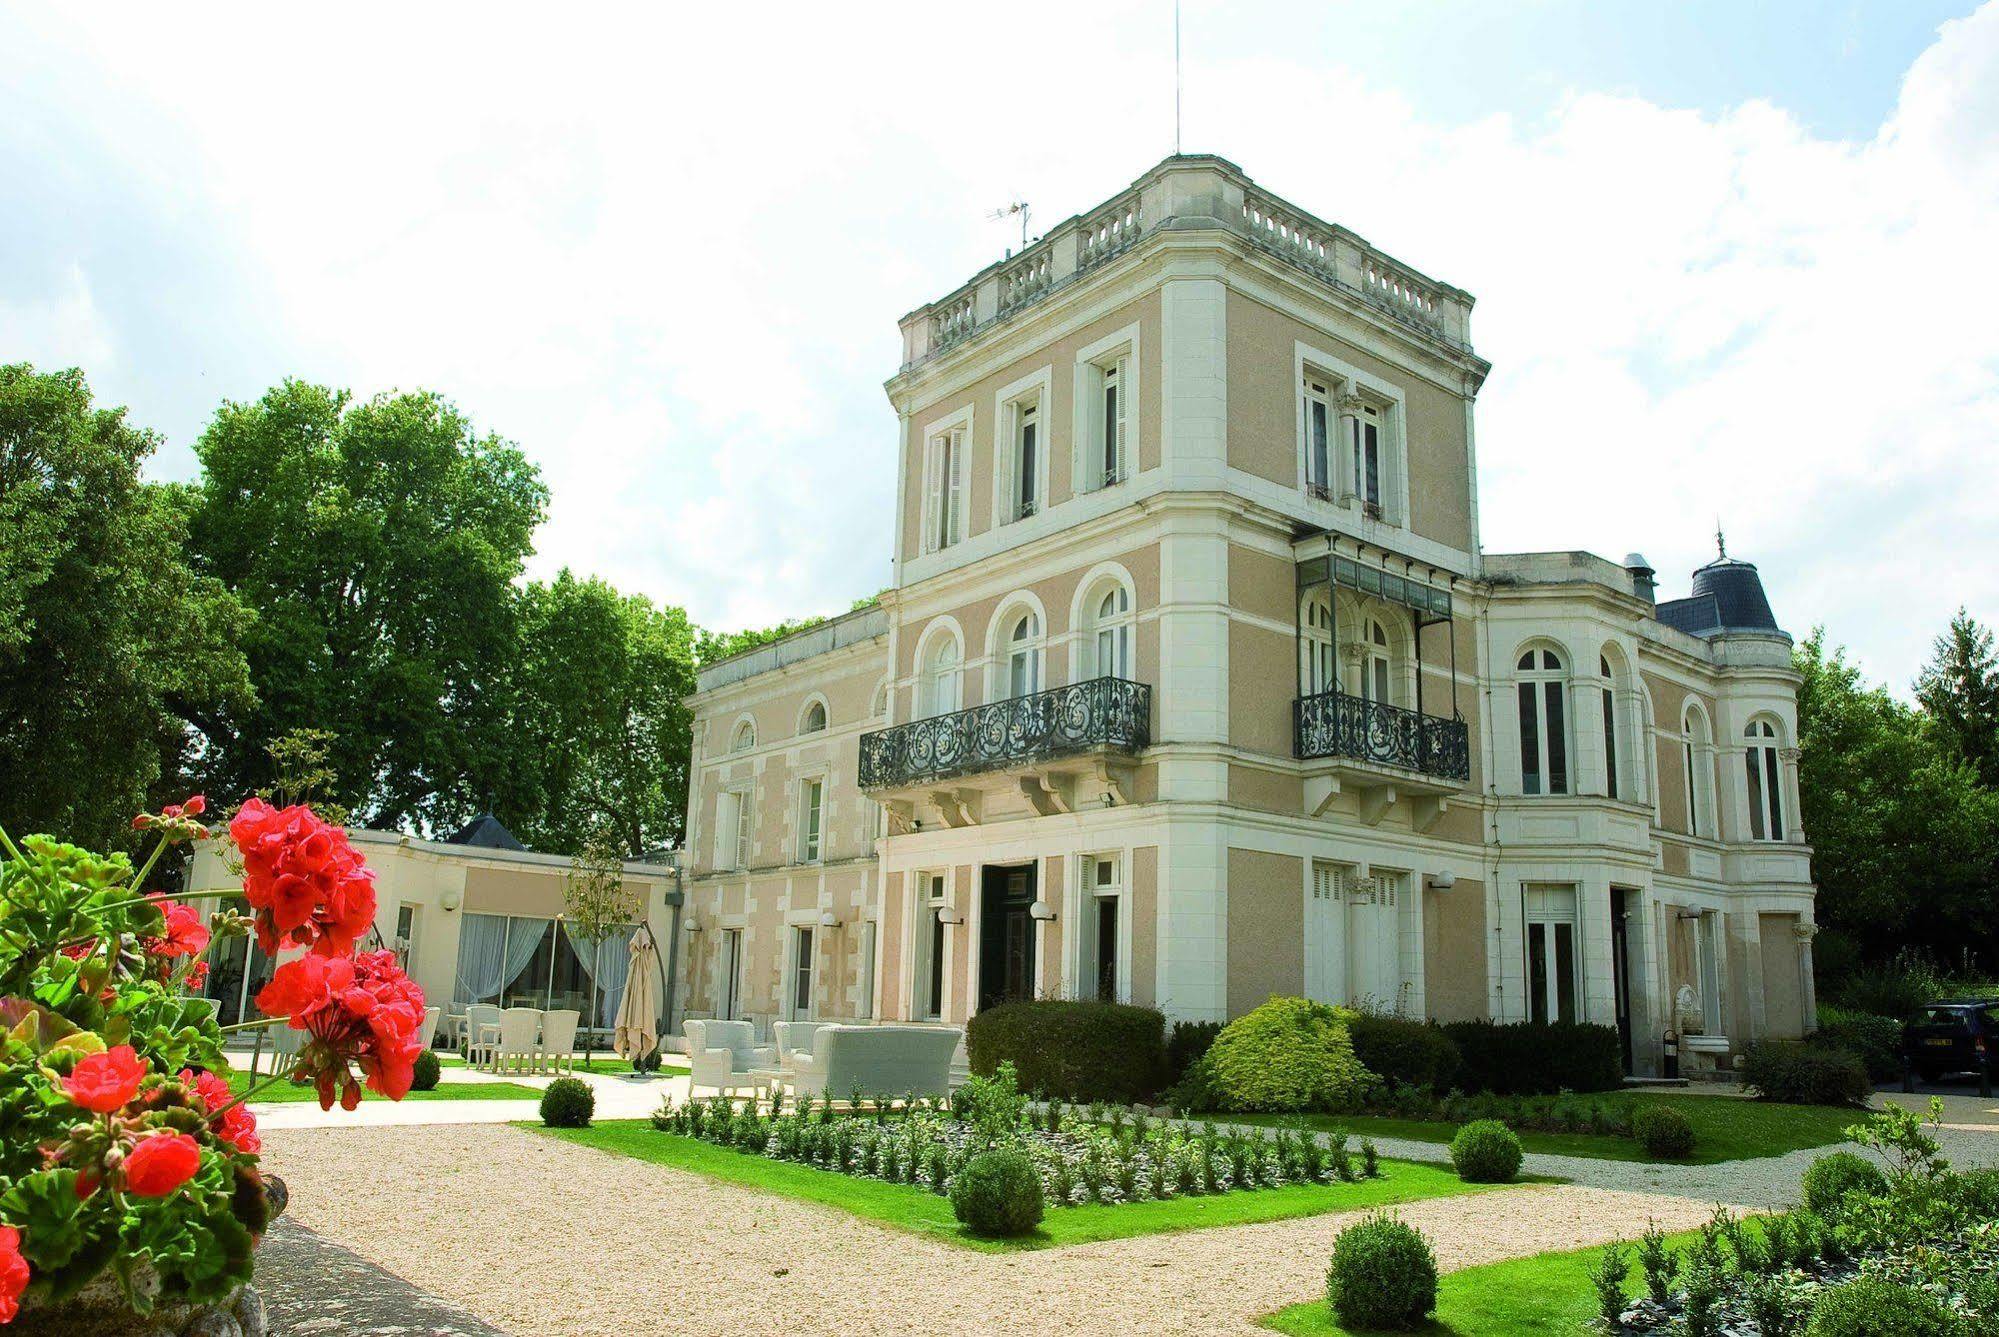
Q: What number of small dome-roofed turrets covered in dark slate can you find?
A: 1